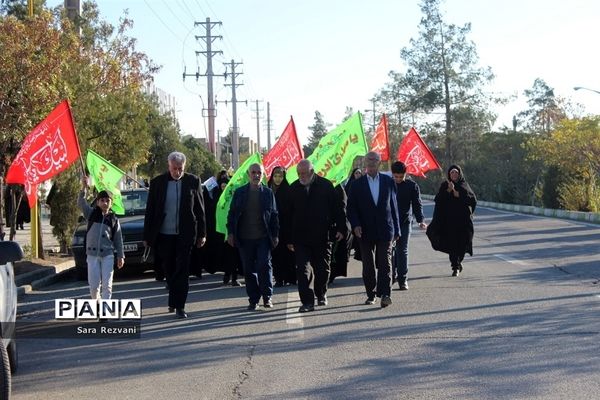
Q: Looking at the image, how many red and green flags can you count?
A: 7